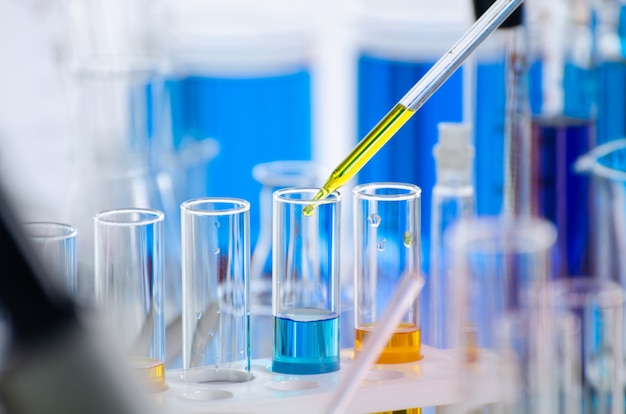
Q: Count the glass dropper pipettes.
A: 1